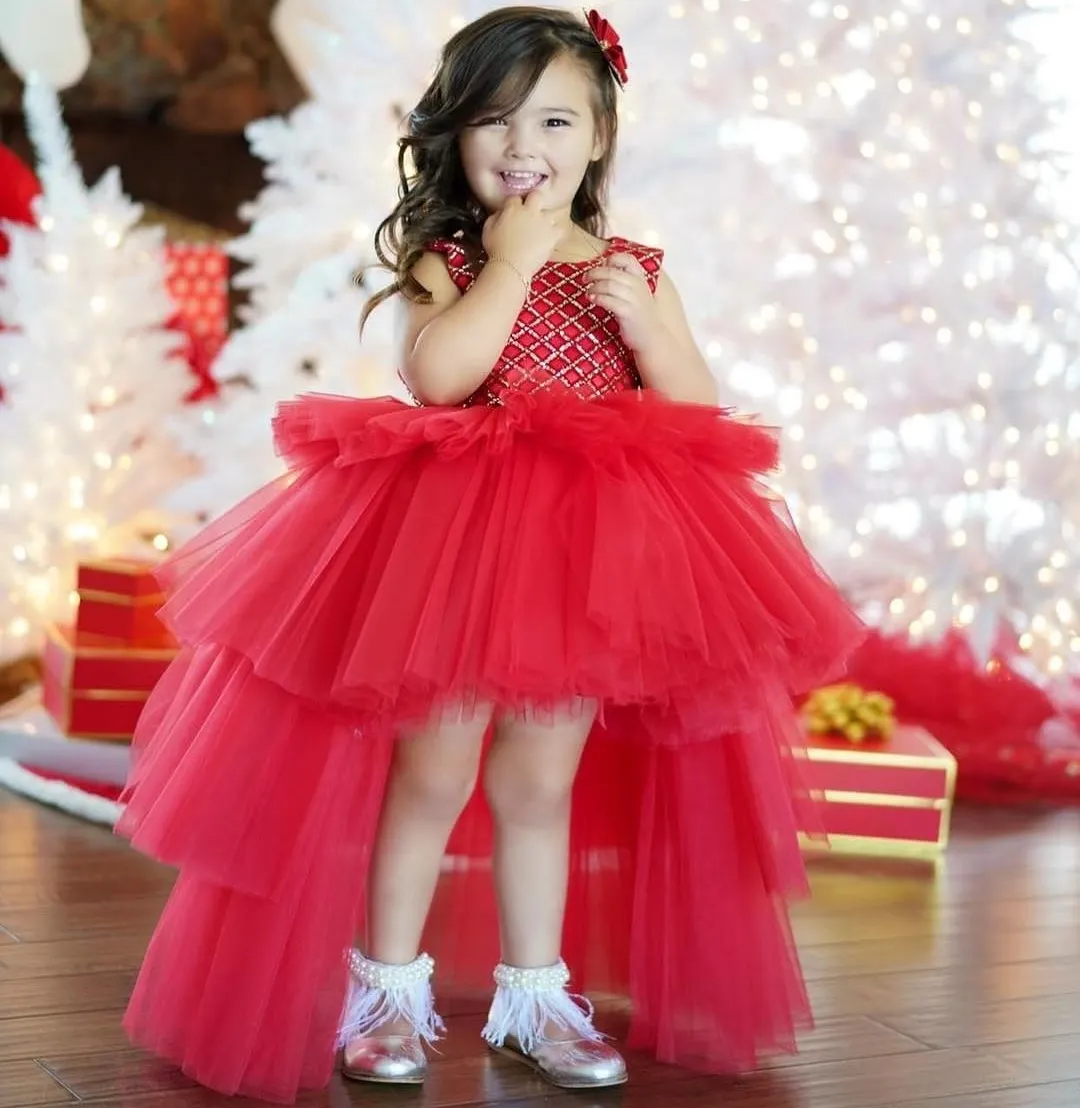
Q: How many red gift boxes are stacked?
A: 2